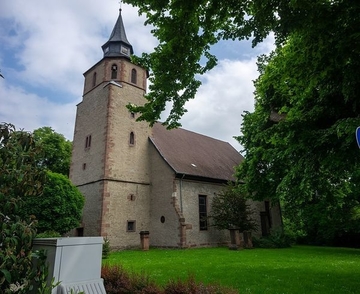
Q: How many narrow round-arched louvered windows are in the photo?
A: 3